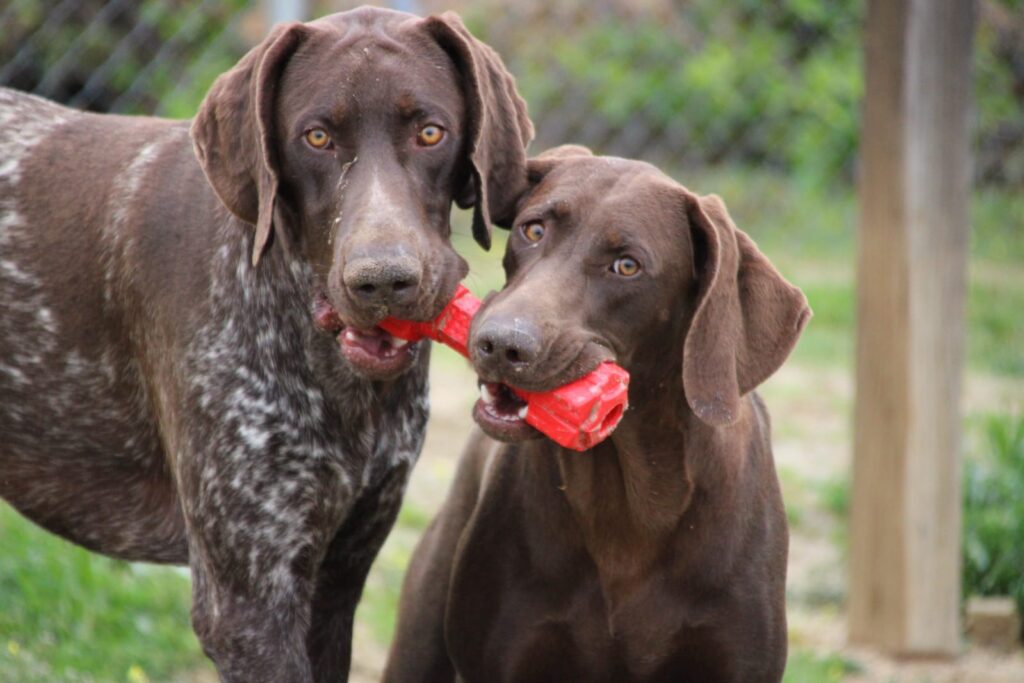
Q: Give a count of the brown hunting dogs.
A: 2